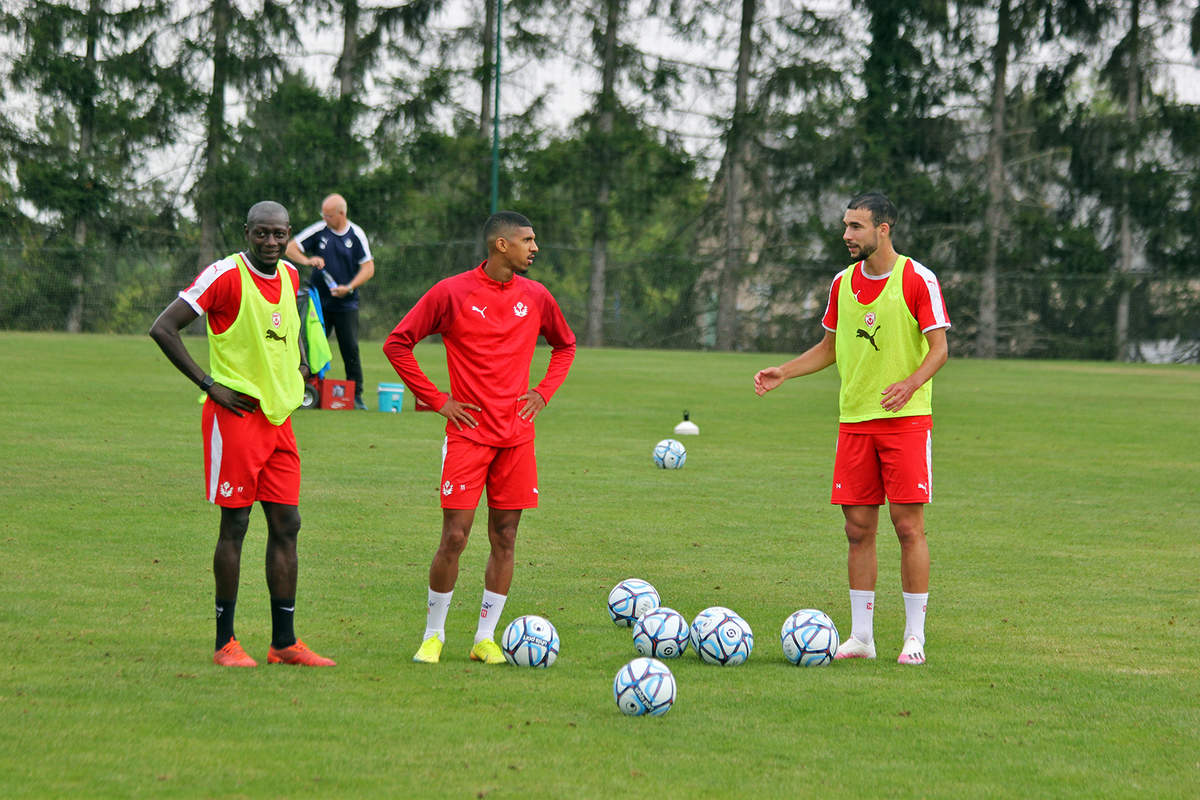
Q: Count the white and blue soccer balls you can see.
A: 7